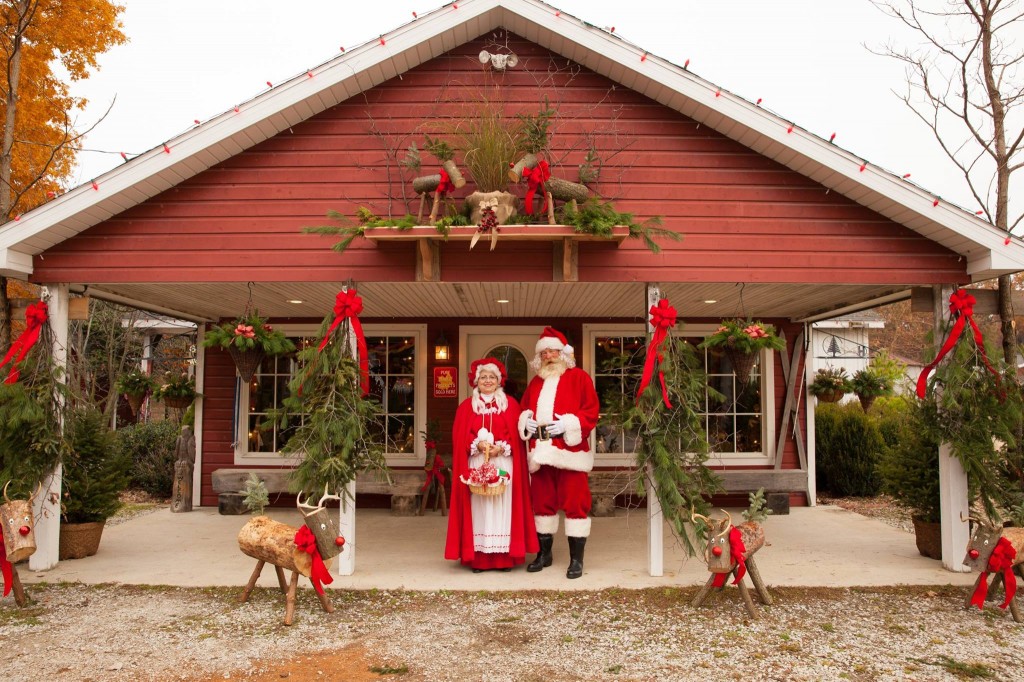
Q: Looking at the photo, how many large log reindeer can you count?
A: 4